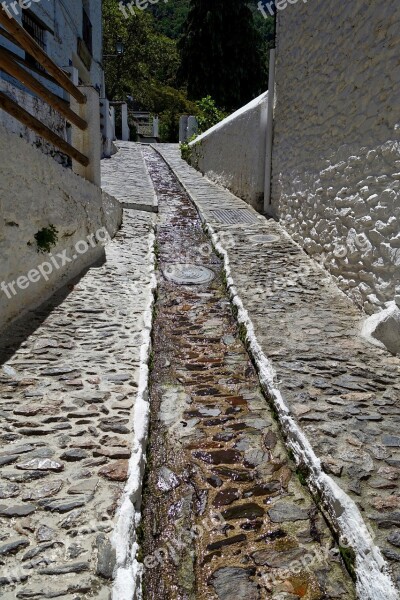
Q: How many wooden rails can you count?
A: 3